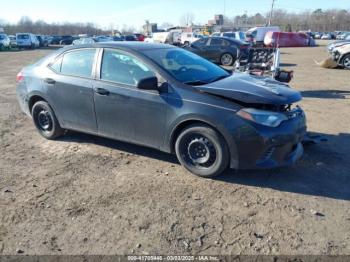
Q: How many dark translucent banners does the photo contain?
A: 1